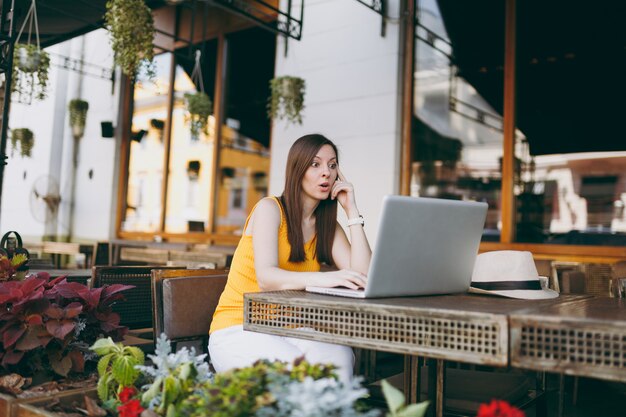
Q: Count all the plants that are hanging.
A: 6